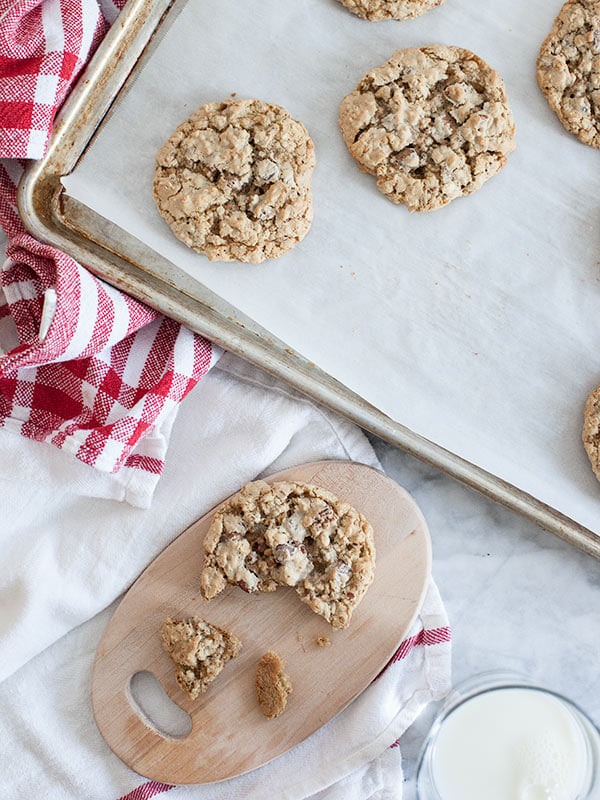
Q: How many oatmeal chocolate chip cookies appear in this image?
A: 6